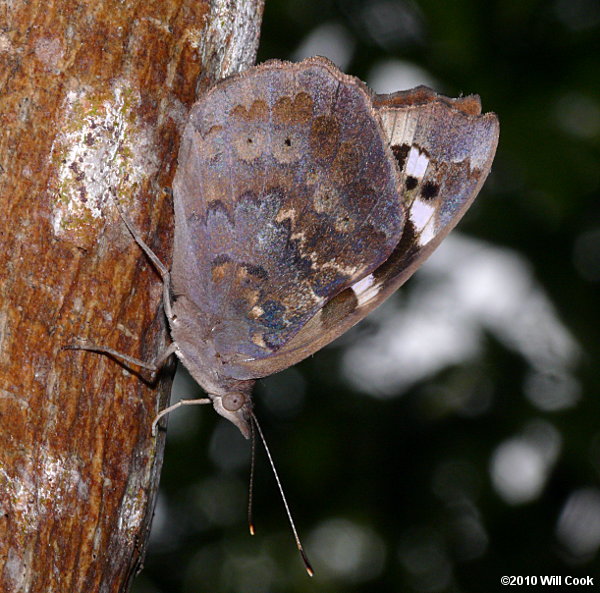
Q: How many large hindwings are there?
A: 1